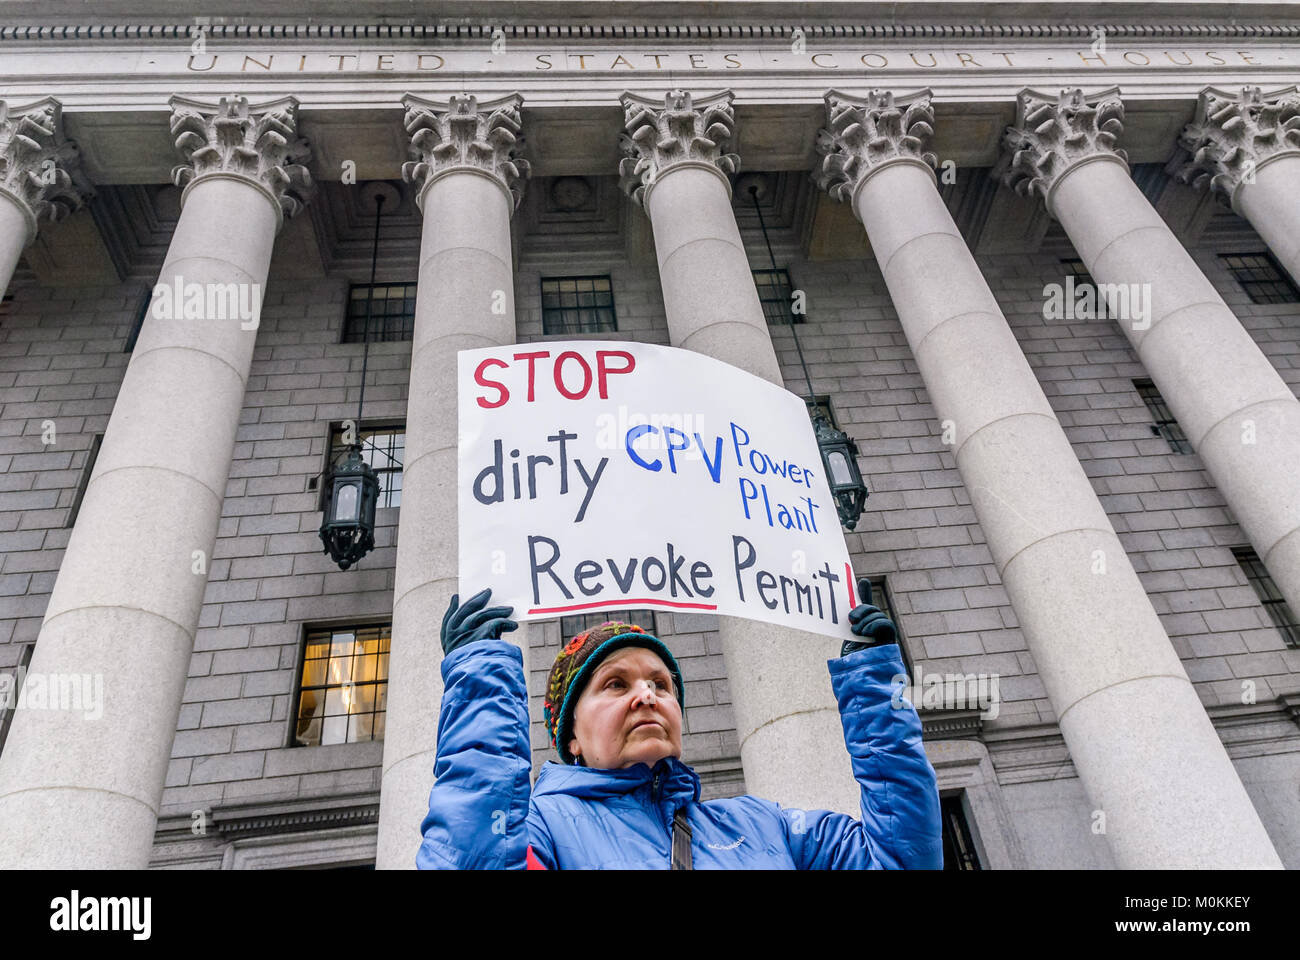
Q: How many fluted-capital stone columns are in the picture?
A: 7